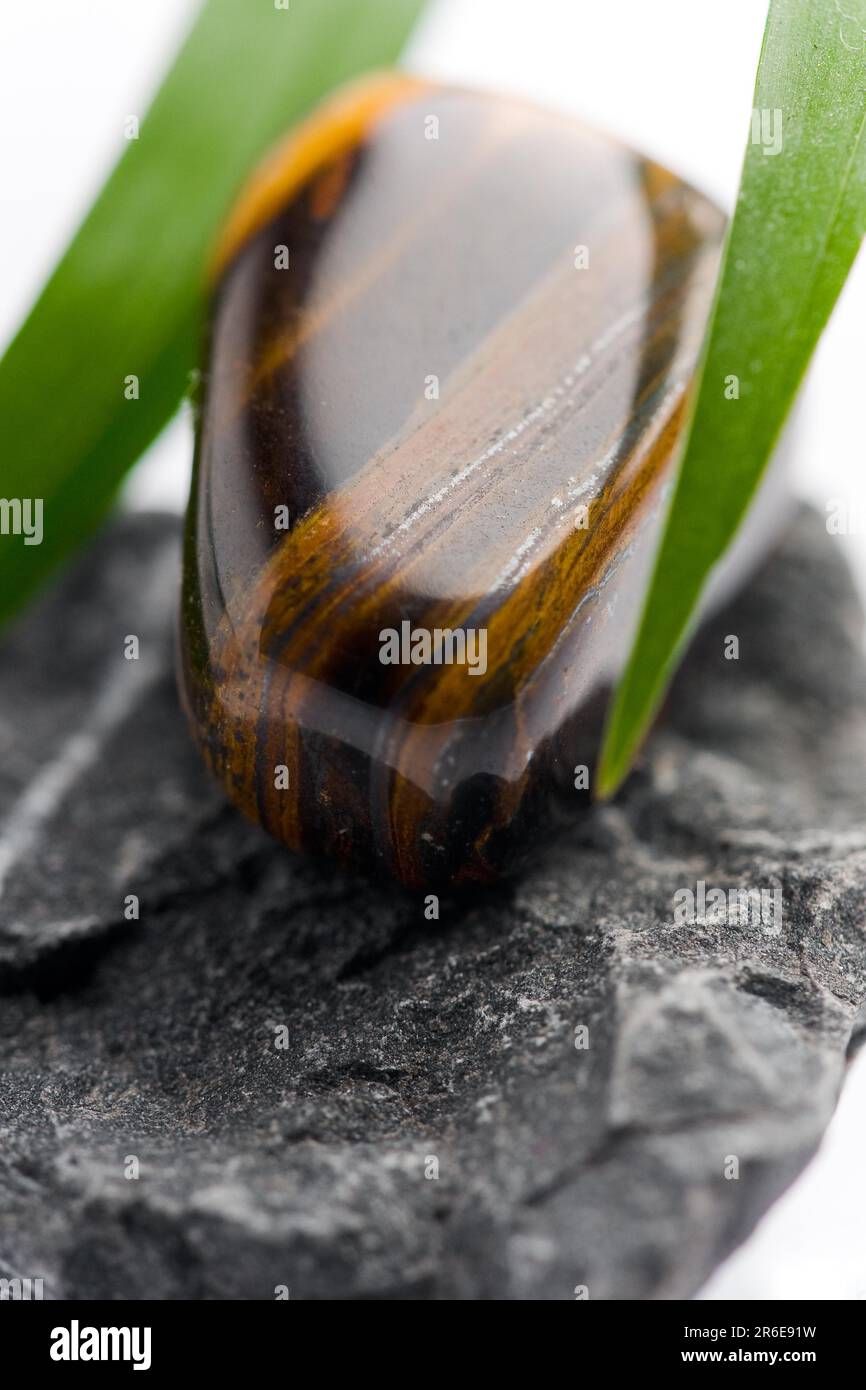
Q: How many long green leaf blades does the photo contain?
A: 2